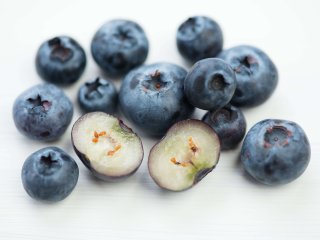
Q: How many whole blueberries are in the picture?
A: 11